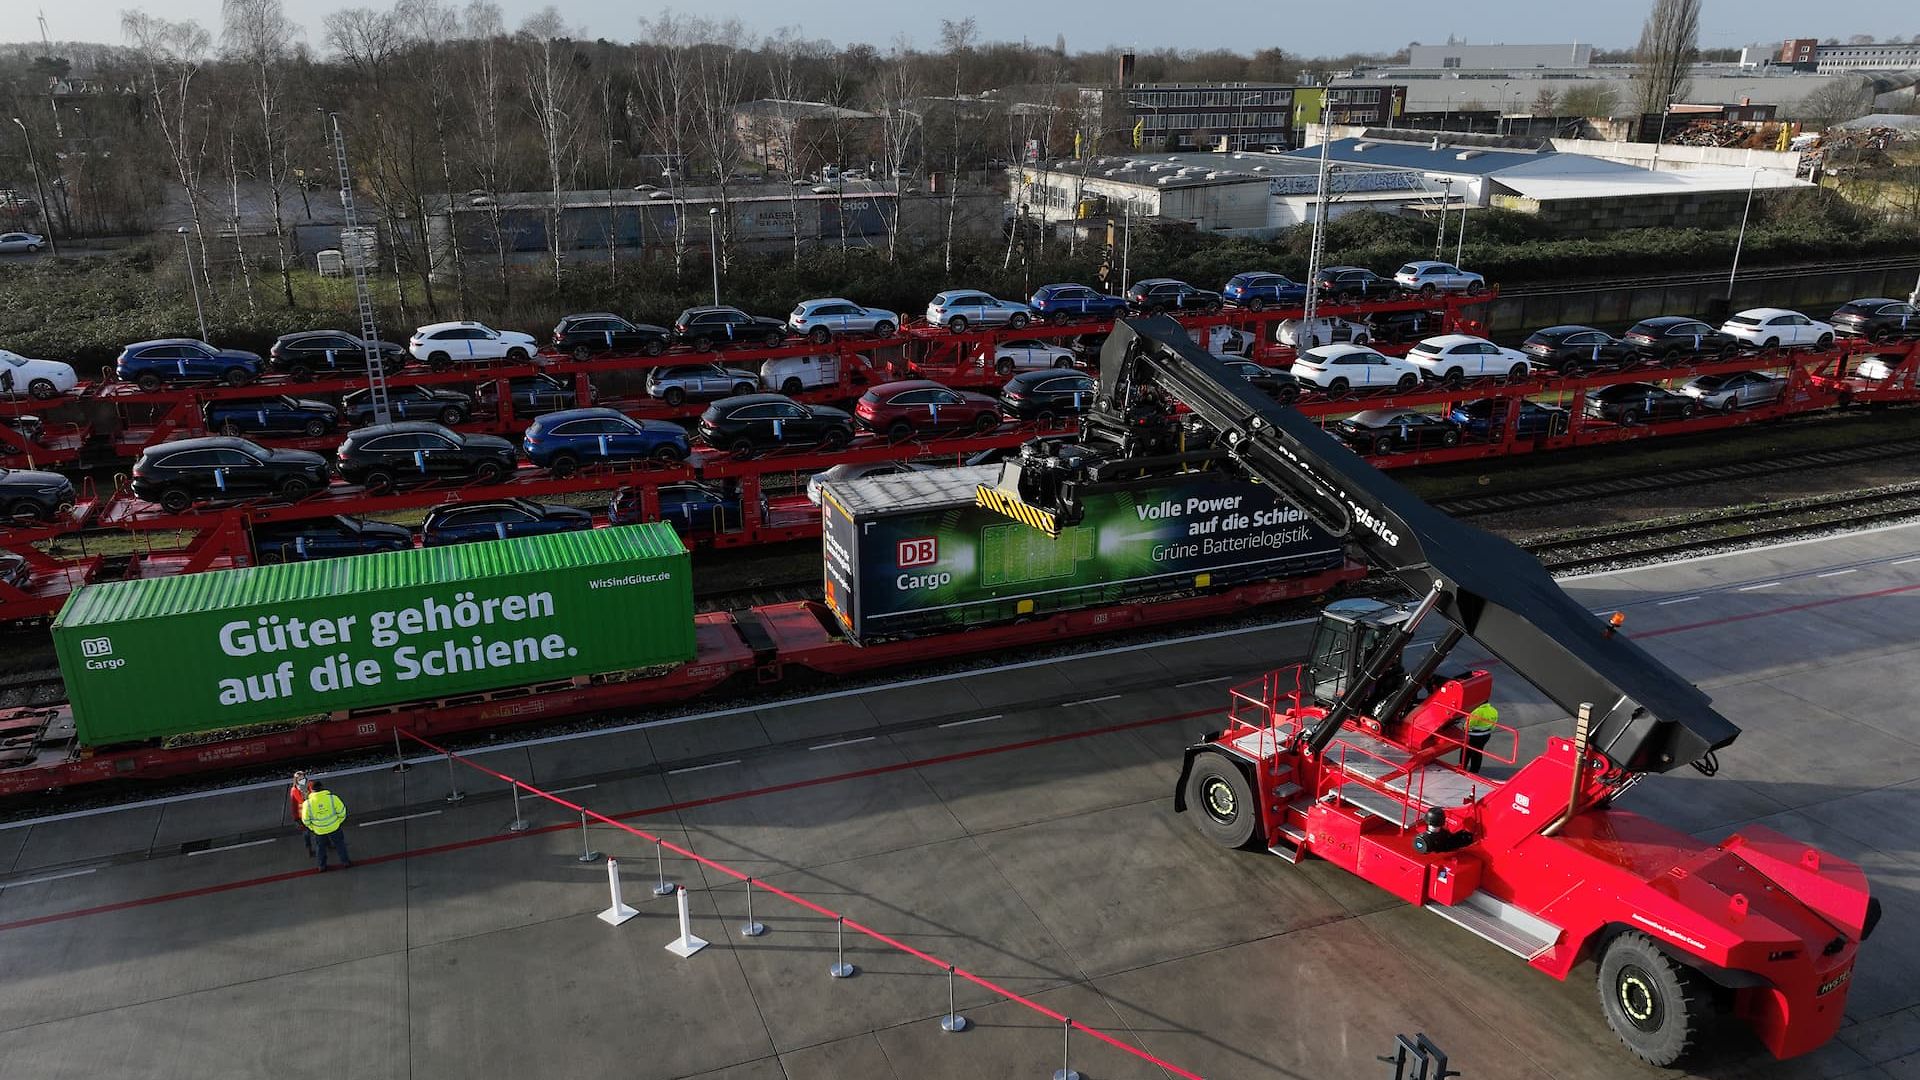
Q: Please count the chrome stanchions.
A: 9